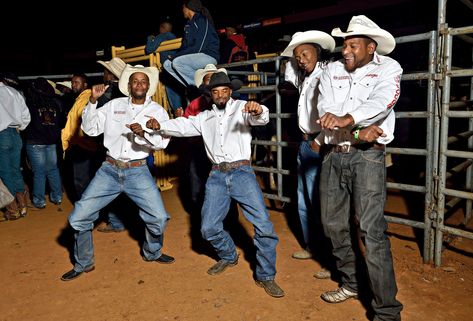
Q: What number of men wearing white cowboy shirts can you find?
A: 4